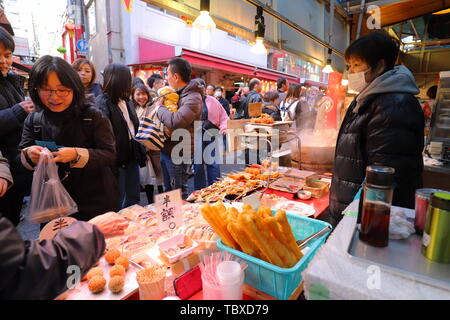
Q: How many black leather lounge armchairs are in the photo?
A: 0